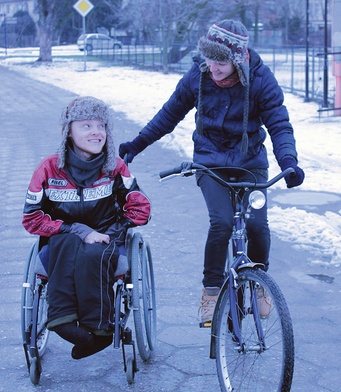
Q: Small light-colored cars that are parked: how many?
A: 1